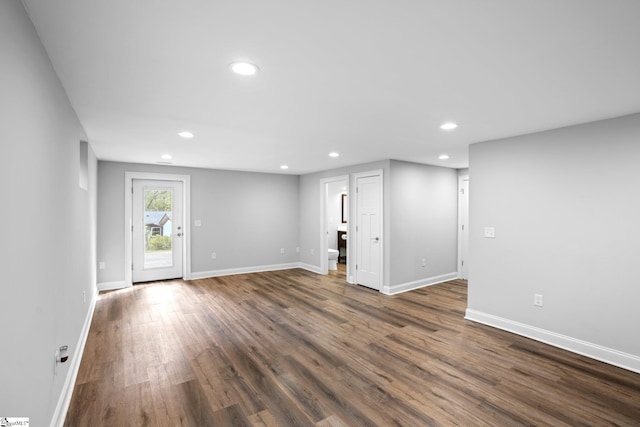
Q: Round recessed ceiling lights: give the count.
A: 7